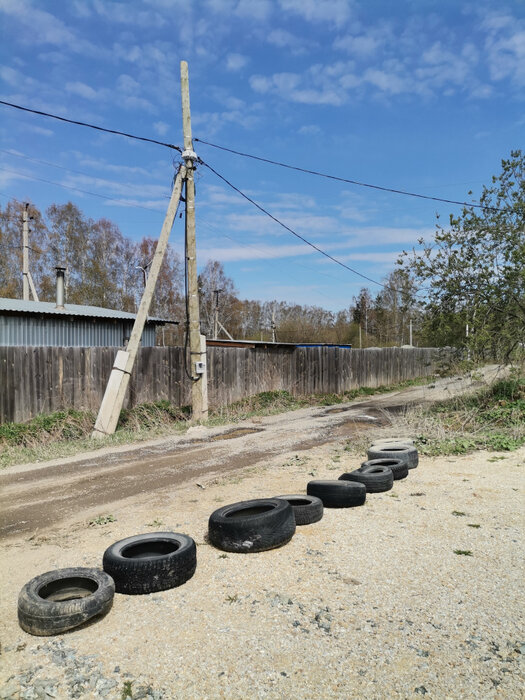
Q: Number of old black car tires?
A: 9